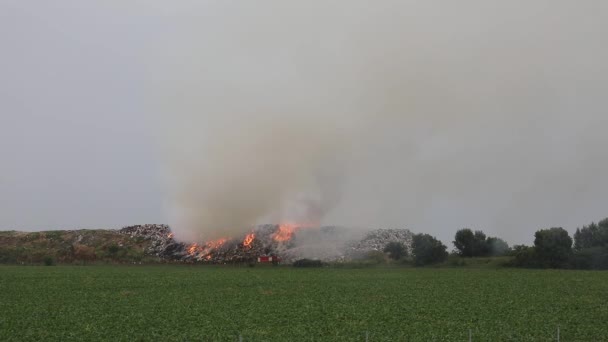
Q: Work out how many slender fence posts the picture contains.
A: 4